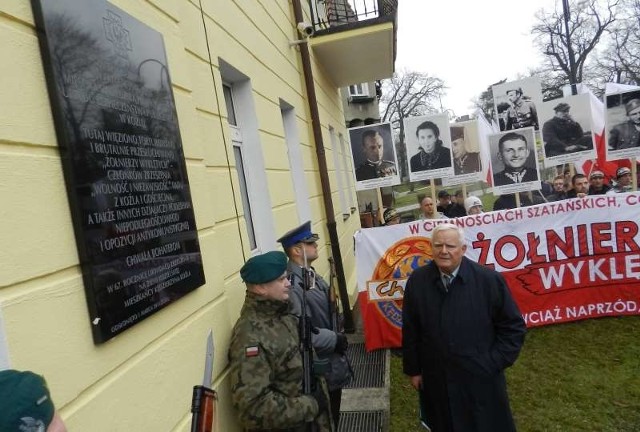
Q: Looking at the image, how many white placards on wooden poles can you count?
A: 7